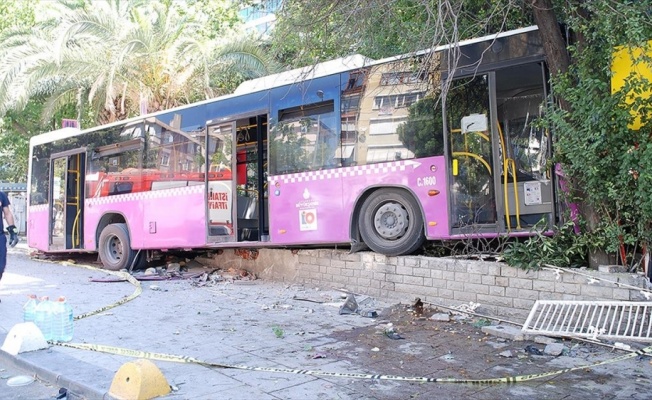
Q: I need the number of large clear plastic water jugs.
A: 3